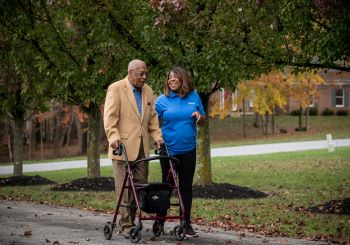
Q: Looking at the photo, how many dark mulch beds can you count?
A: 4